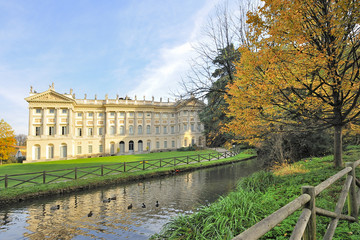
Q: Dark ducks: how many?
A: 7